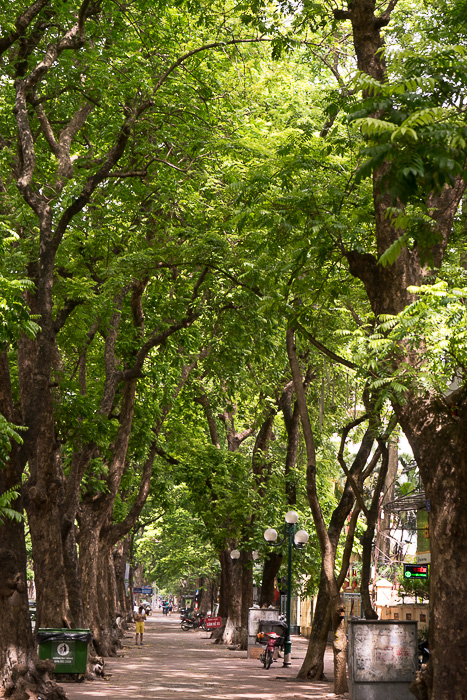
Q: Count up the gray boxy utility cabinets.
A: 2